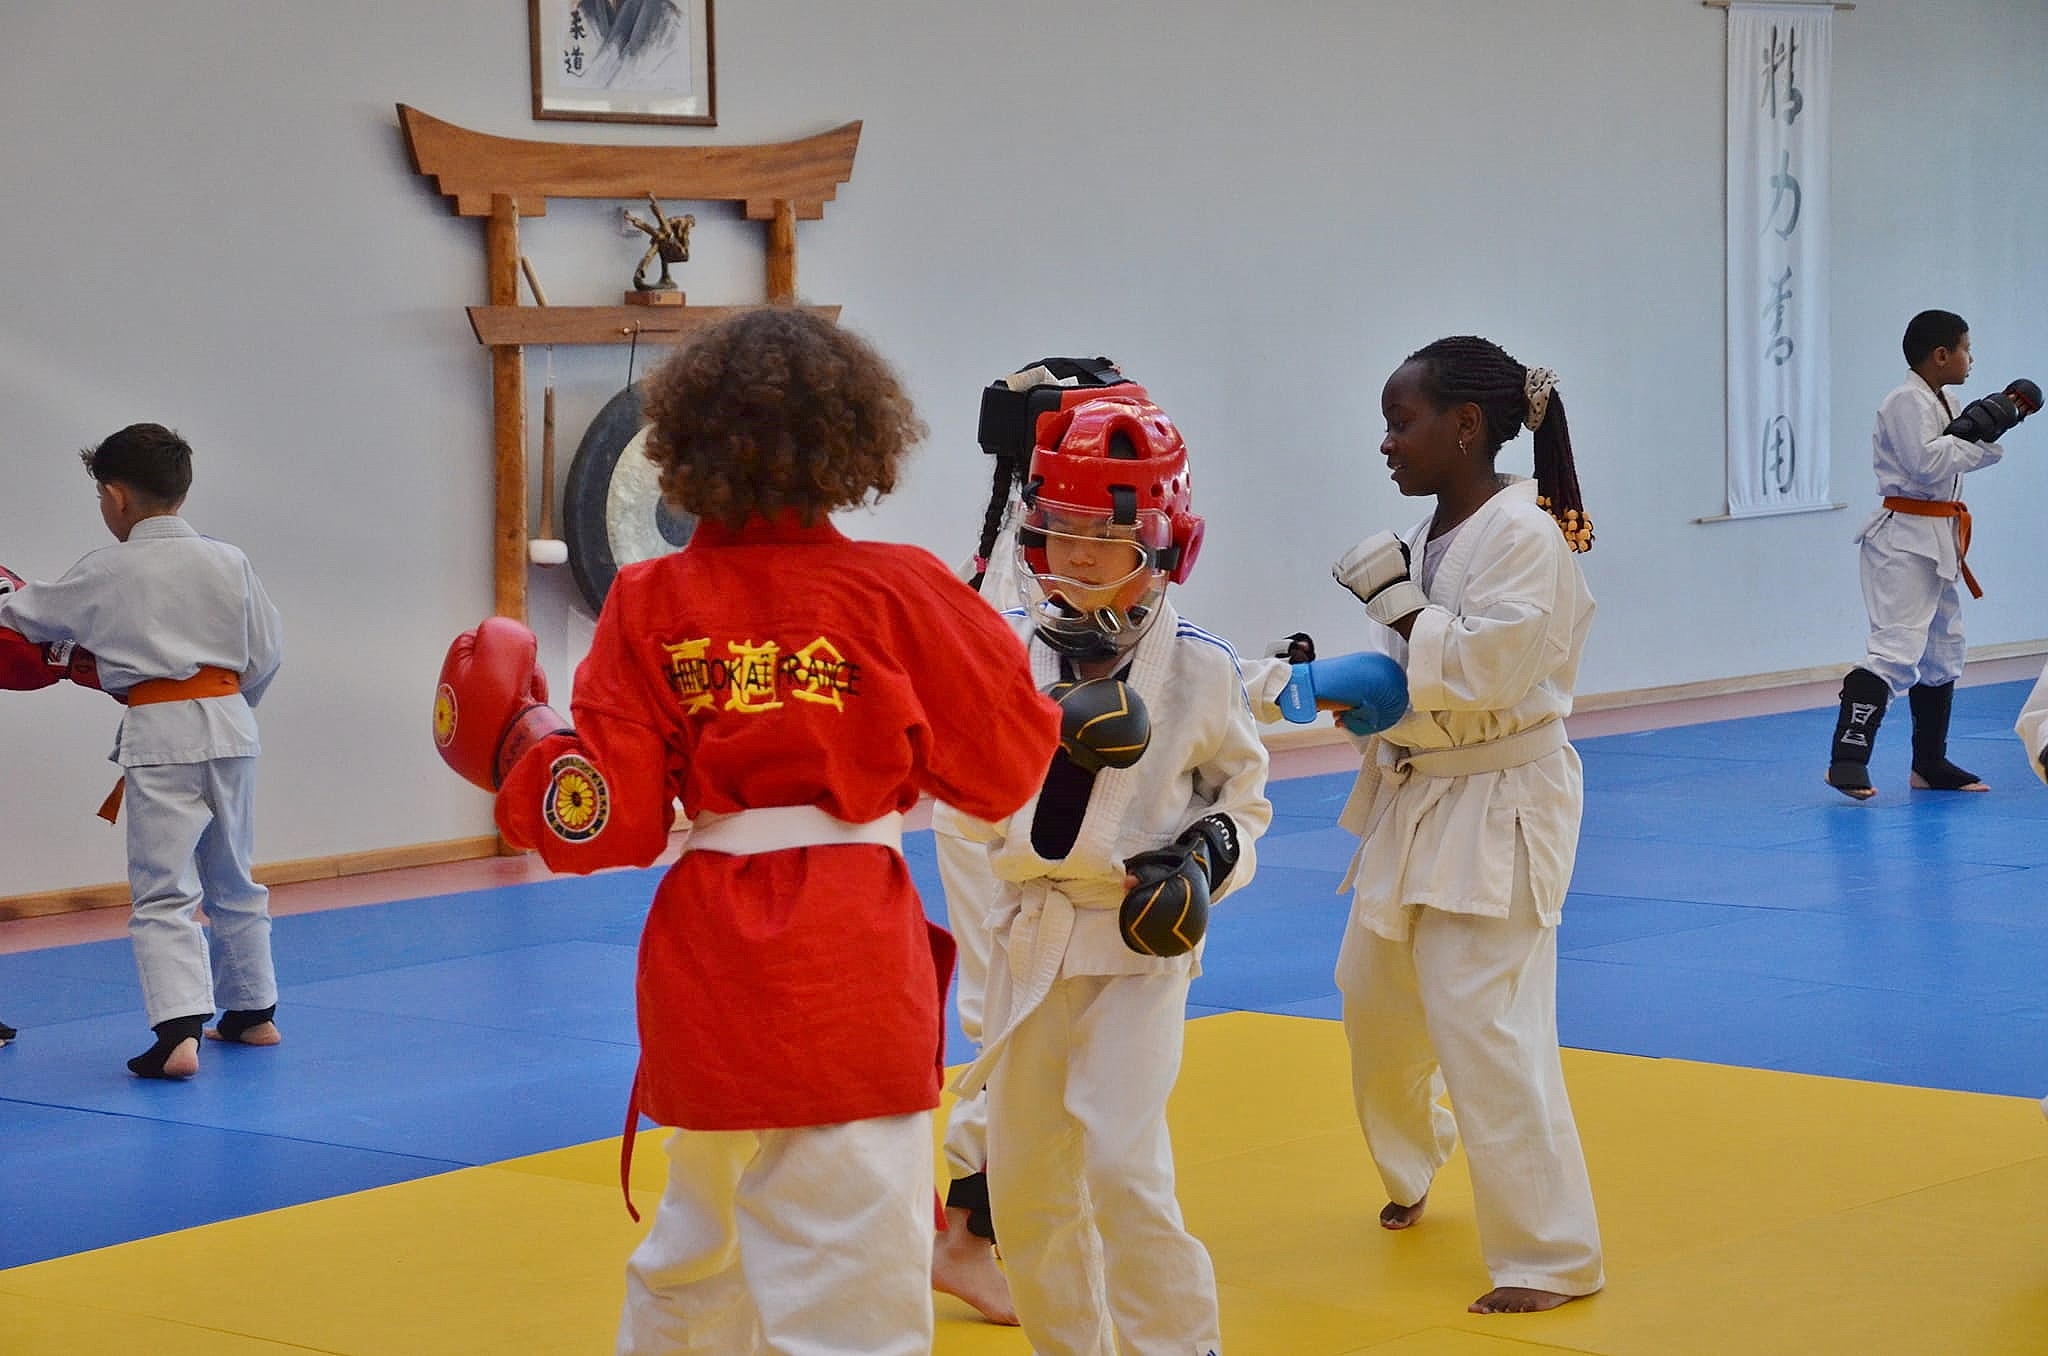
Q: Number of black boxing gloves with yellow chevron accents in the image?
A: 2